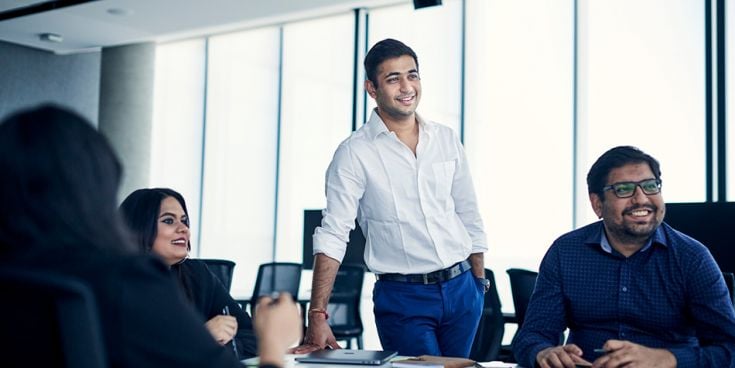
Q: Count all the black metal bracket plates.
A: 0